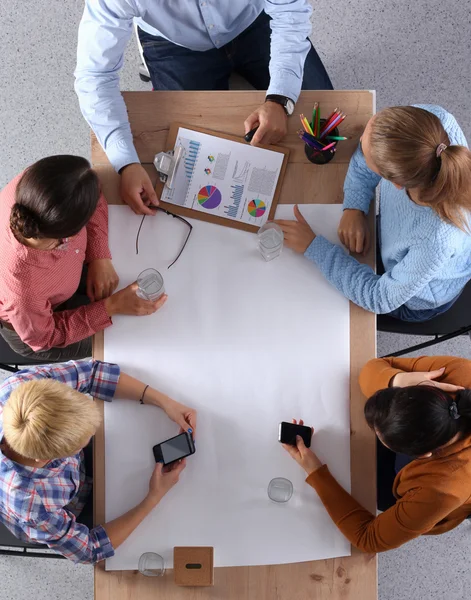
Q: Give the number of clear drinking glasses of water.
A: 4